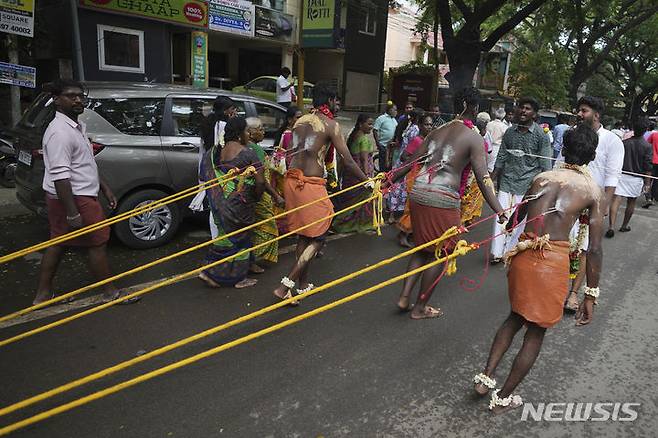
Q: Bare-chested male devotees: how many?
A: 3